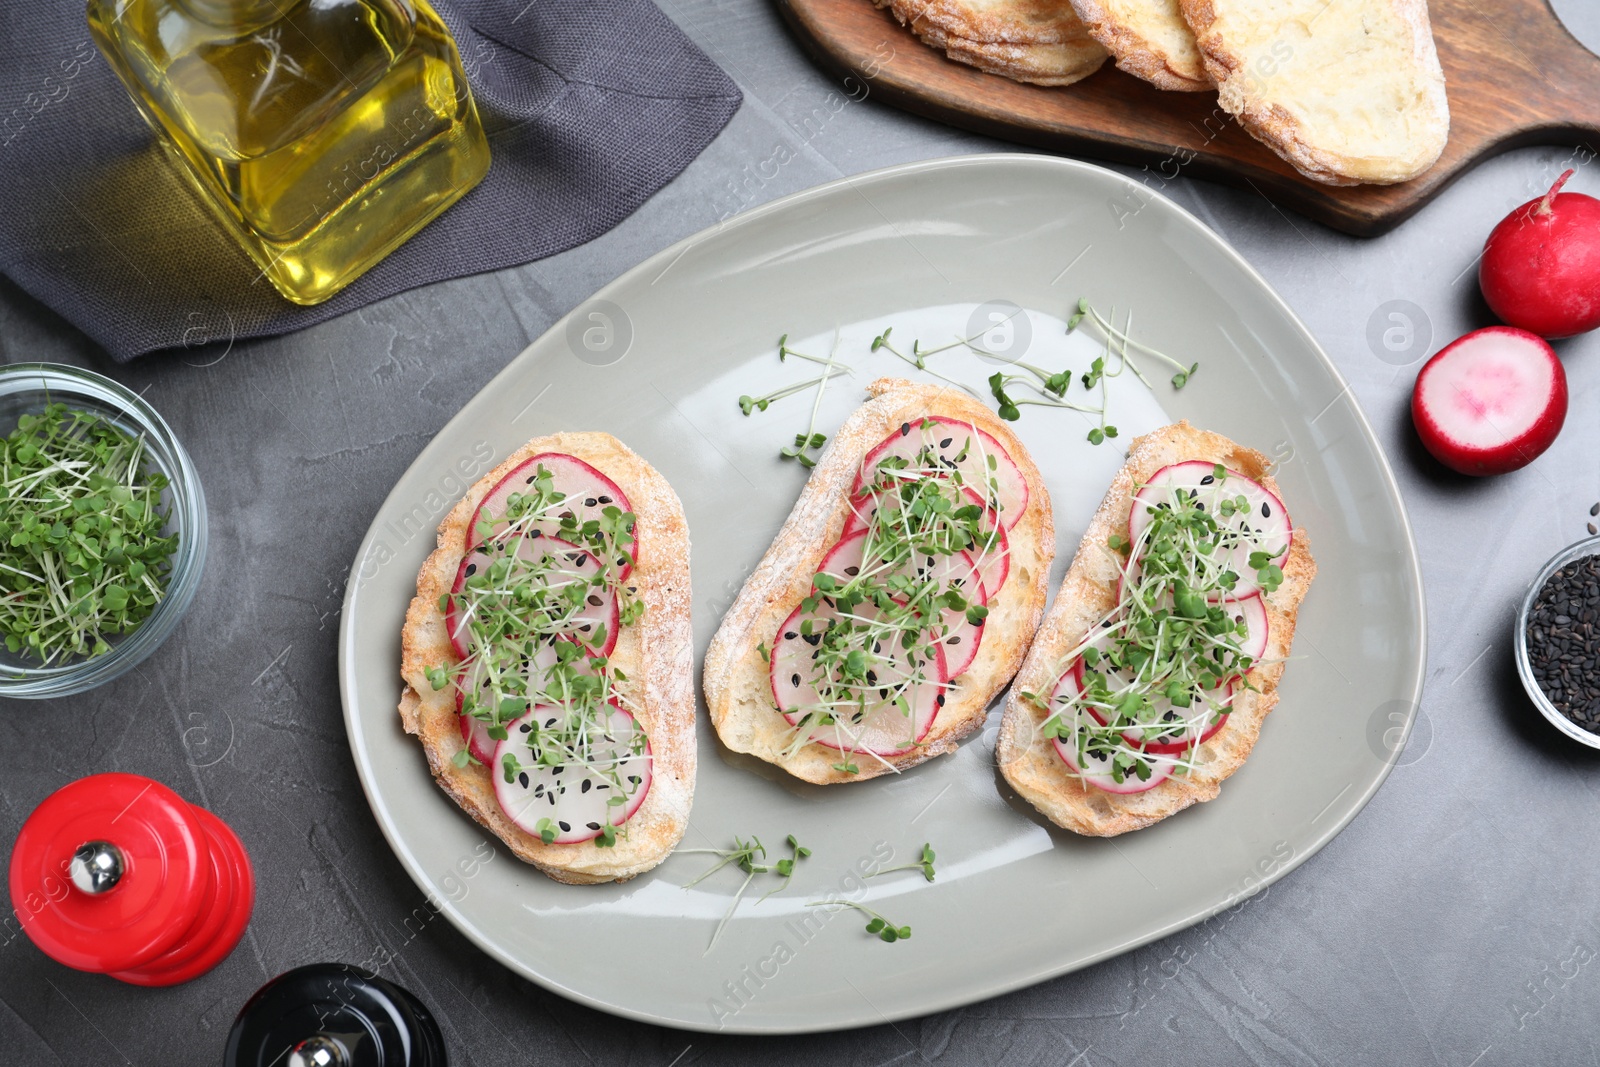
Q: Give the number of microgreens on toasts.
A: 3